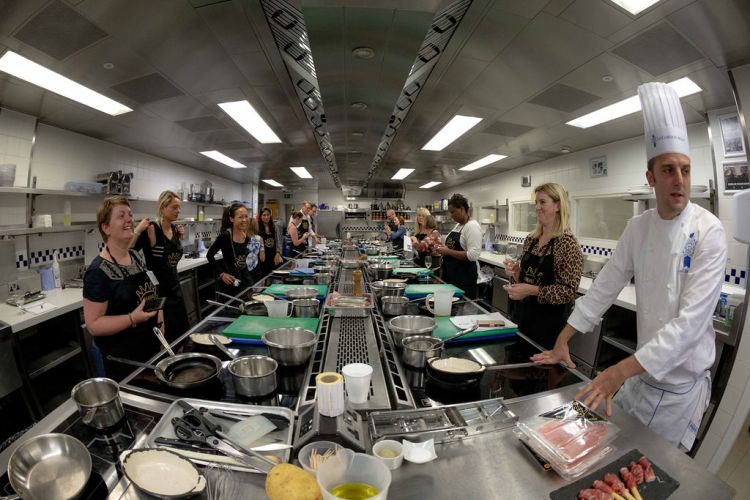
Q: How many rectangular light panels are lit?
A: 11